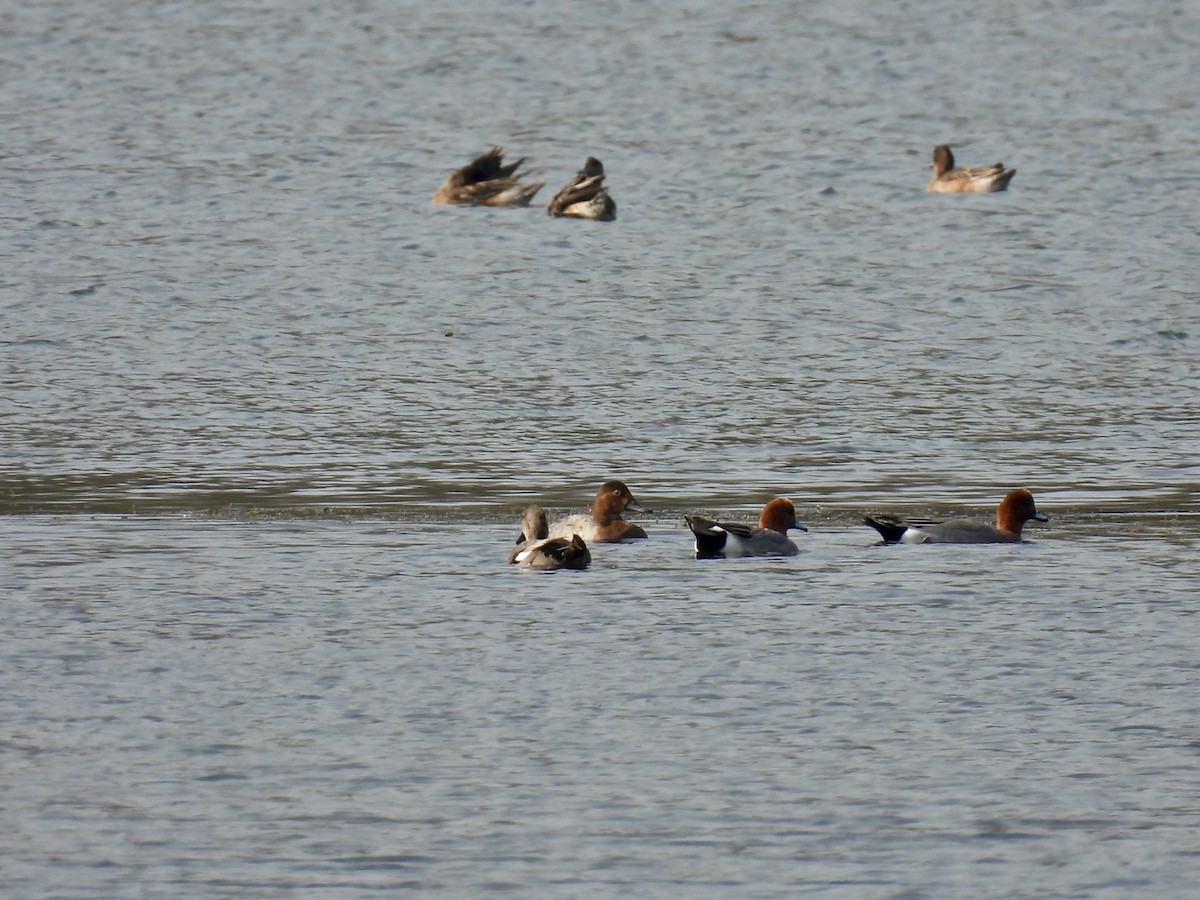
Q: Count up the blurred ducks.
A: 3